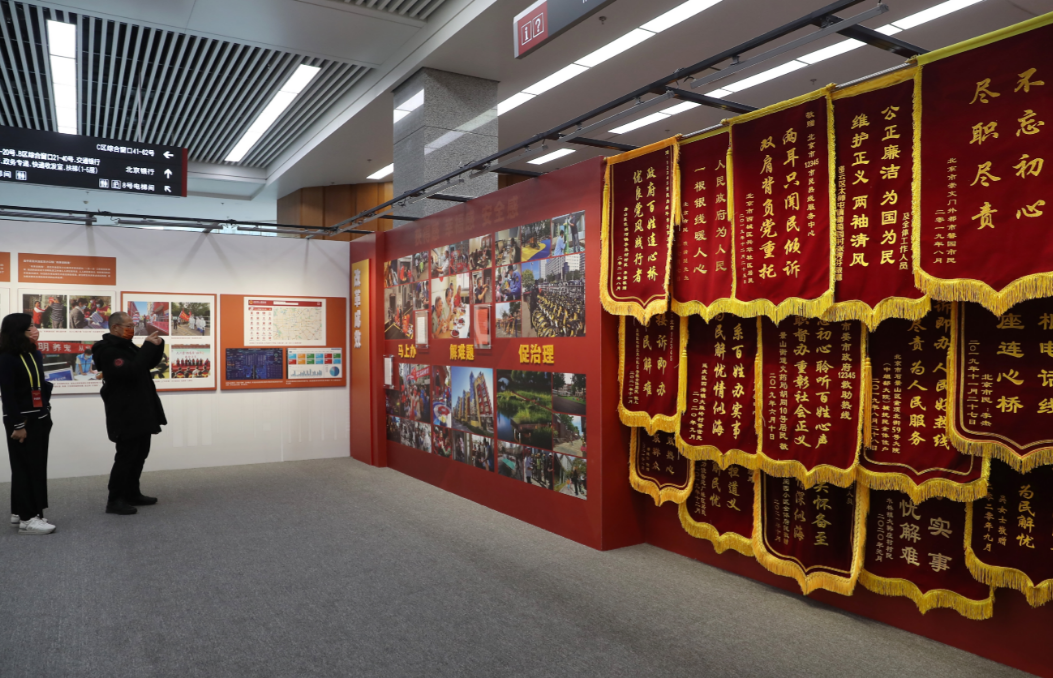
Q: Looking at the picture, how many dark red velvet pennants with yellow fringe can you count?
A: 15